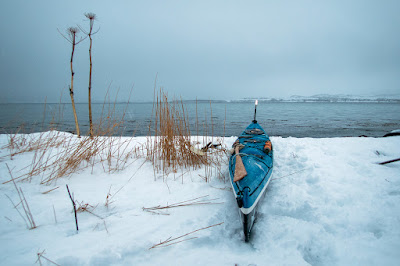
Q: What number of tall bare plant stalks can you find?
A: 2